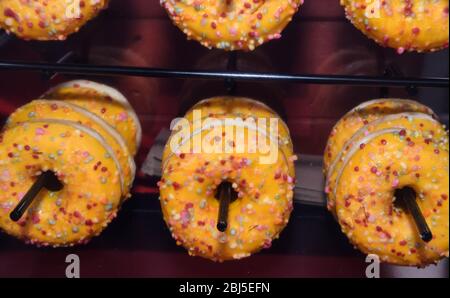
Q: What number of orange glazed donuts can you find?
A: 12